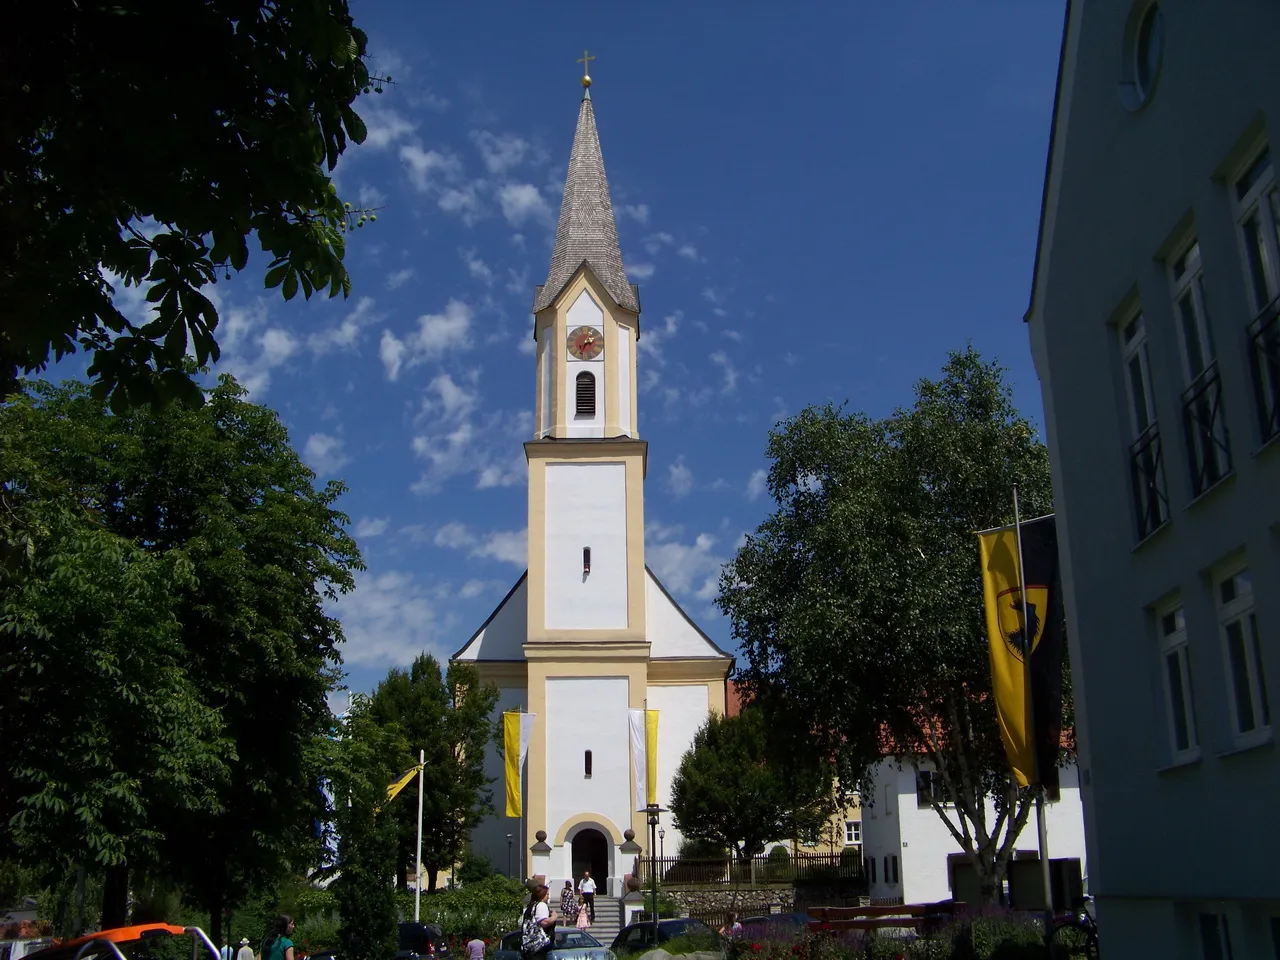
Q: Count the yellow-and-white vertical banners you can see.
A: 2